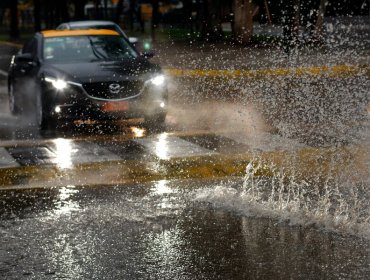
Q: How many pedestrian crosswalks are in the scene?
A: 1